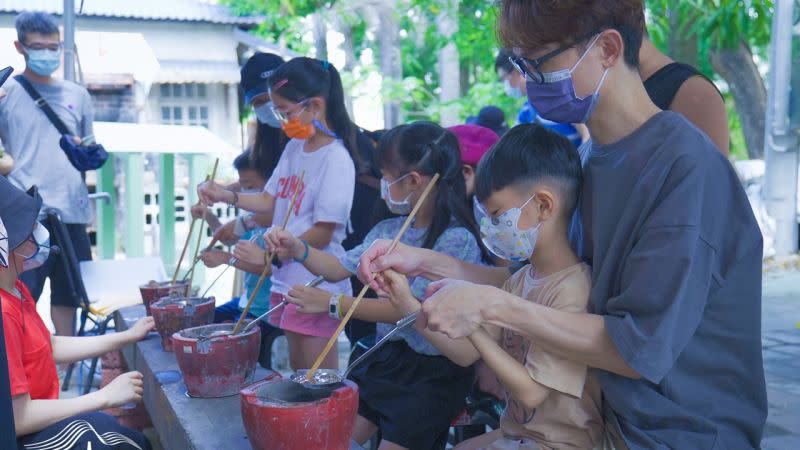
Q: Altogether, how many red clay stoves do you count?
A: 4